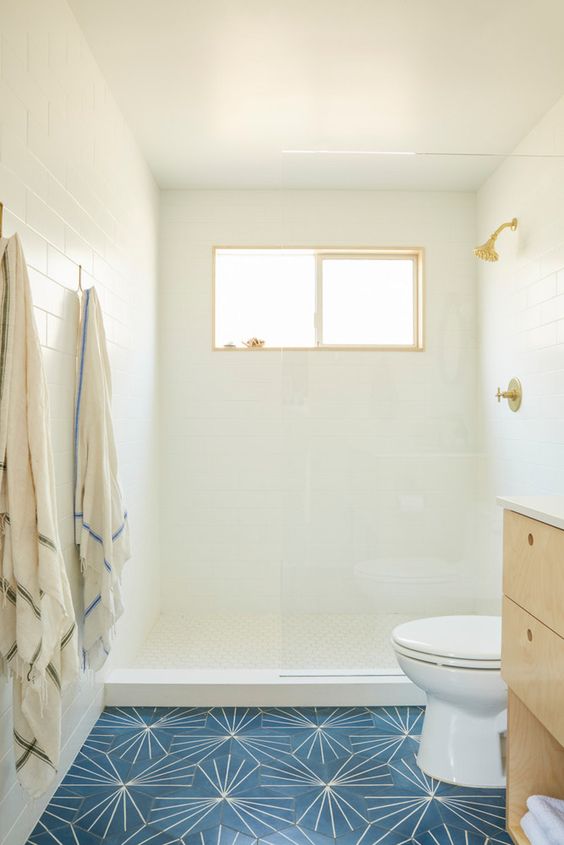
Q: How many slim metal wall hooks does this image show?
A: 2